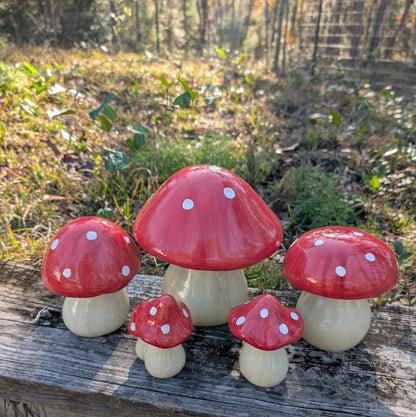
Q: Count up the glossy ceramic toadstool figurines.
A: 5